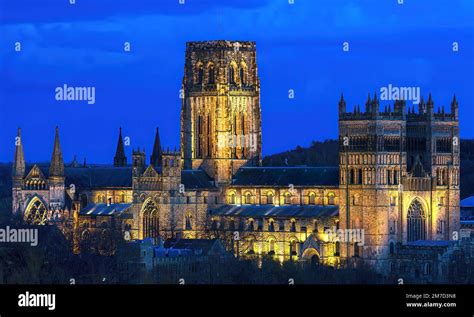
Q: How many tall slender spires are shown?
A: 4